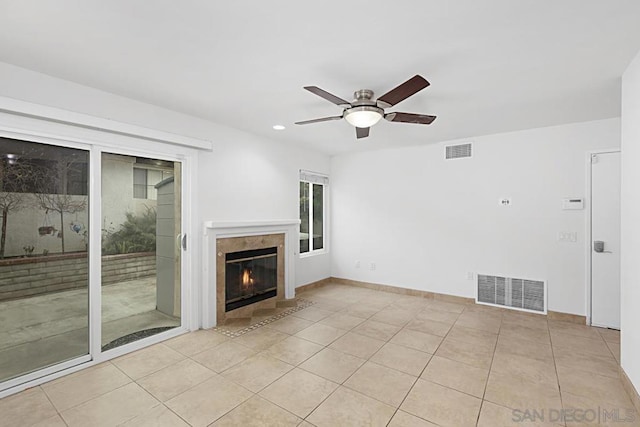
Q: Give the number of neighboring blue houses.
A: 0